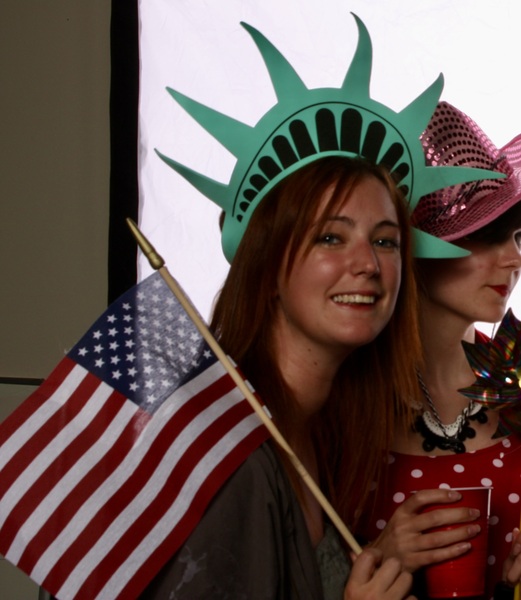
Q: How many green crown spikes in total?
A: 7